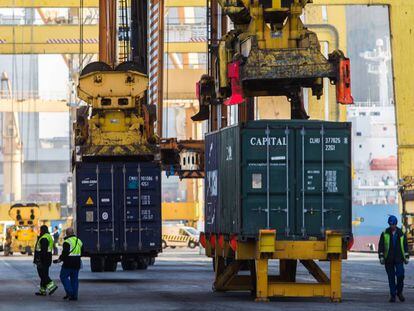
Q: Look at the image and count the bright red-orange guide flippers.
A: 2